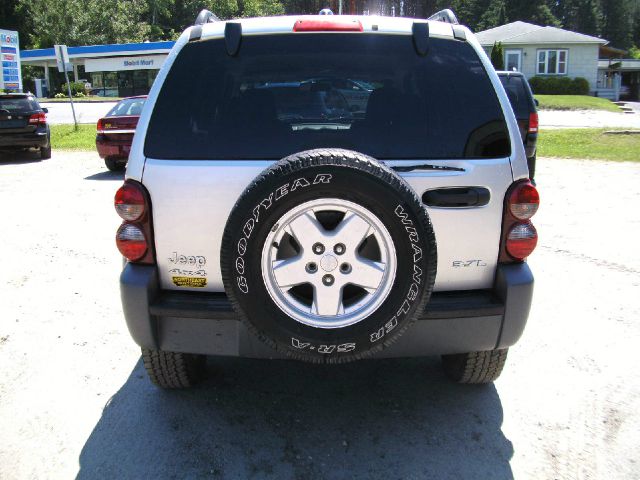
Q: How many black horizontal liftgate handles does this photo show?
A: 1